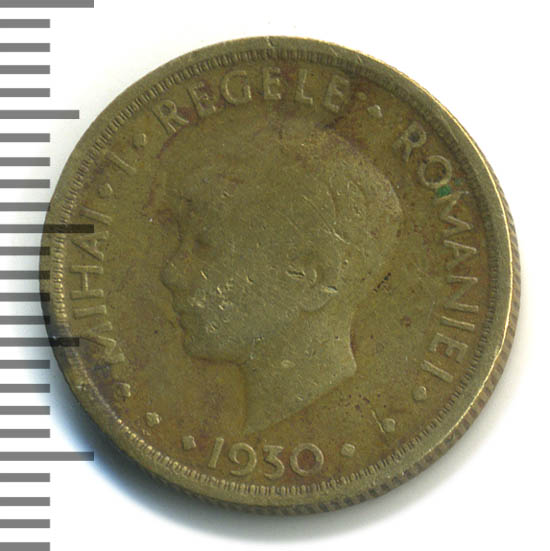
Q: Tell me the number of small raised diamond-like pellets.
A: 9